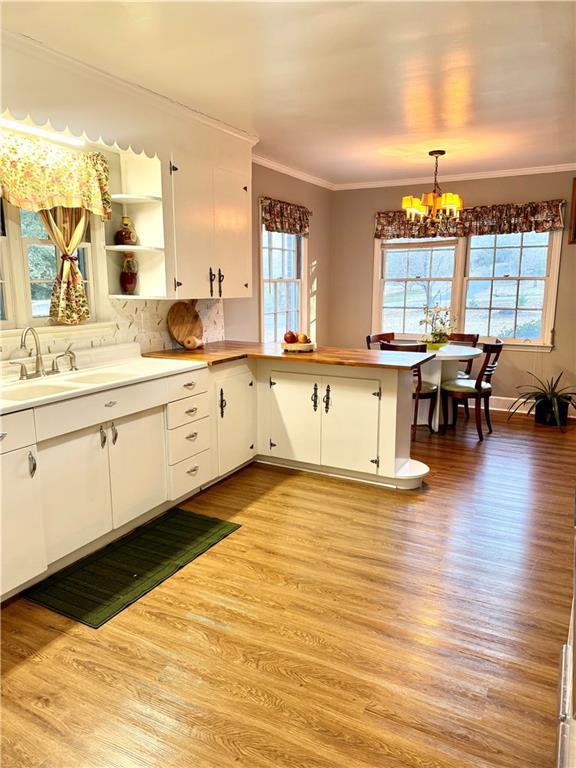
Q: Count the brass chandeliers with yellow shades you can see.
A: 1